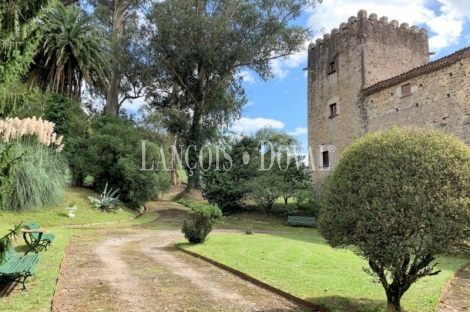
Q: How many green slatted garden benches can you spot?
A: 3